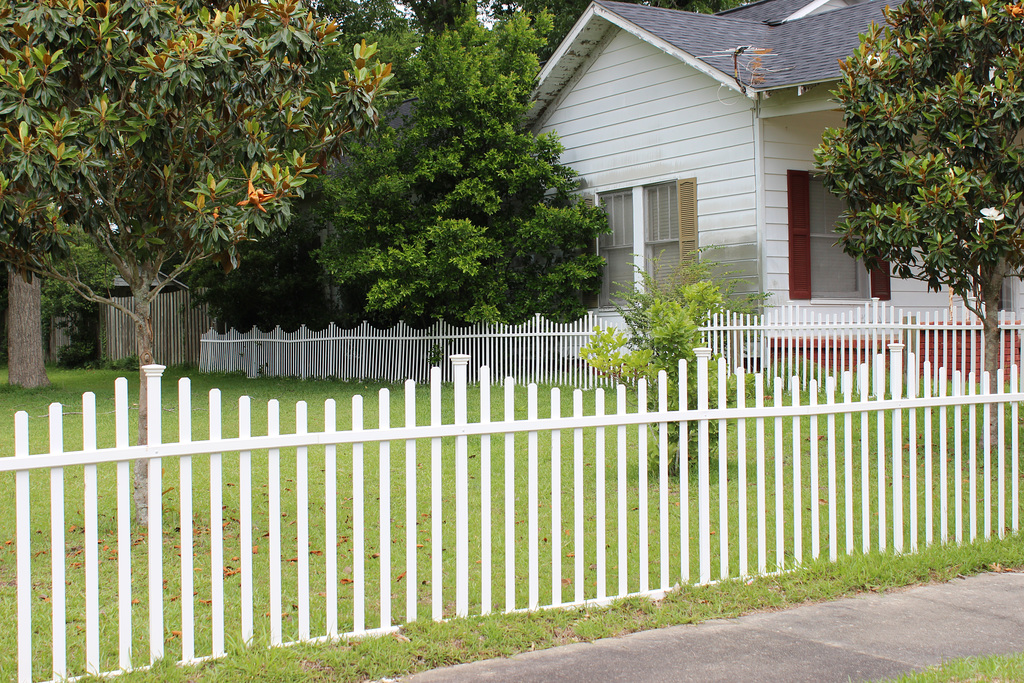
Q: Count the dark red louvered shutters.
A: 2